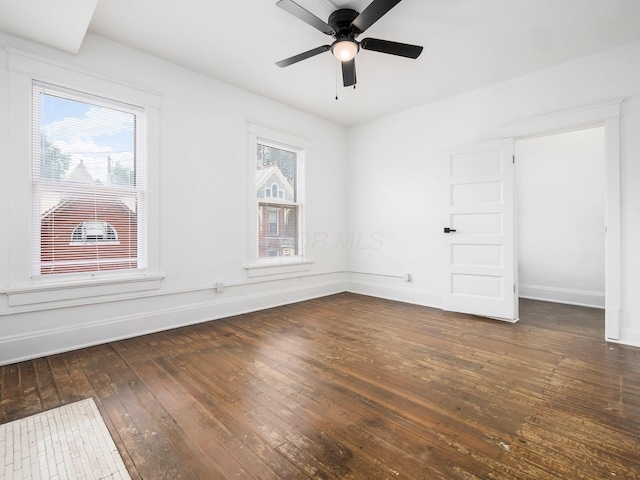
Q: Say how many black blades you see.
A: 5